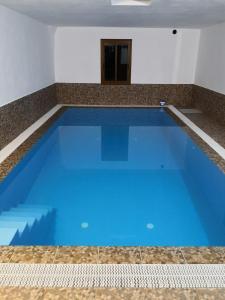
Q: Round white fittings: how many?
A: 2